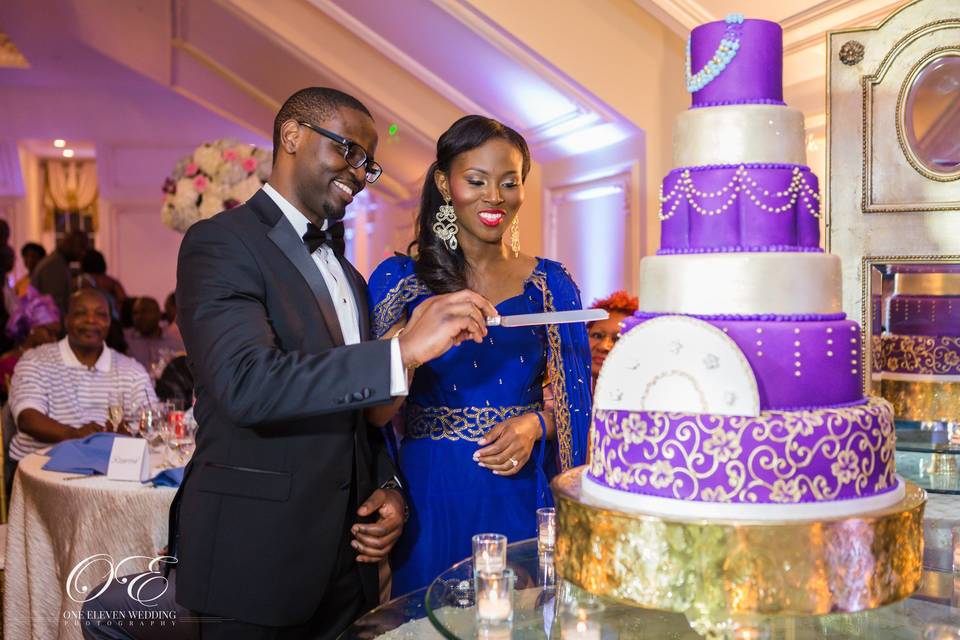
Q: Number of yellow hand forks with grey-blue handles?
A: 0